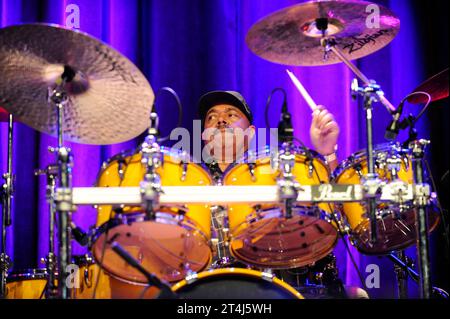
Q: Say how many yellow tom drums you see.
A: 3